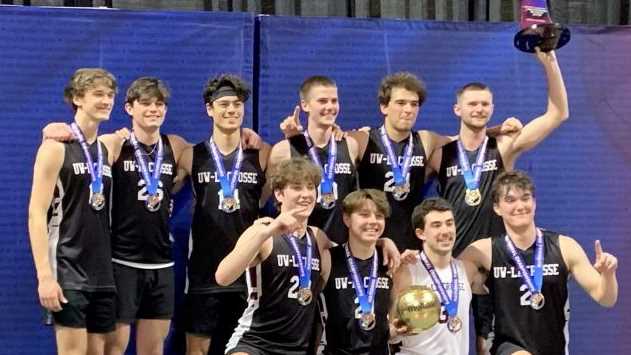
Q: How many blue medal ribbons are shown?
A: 10